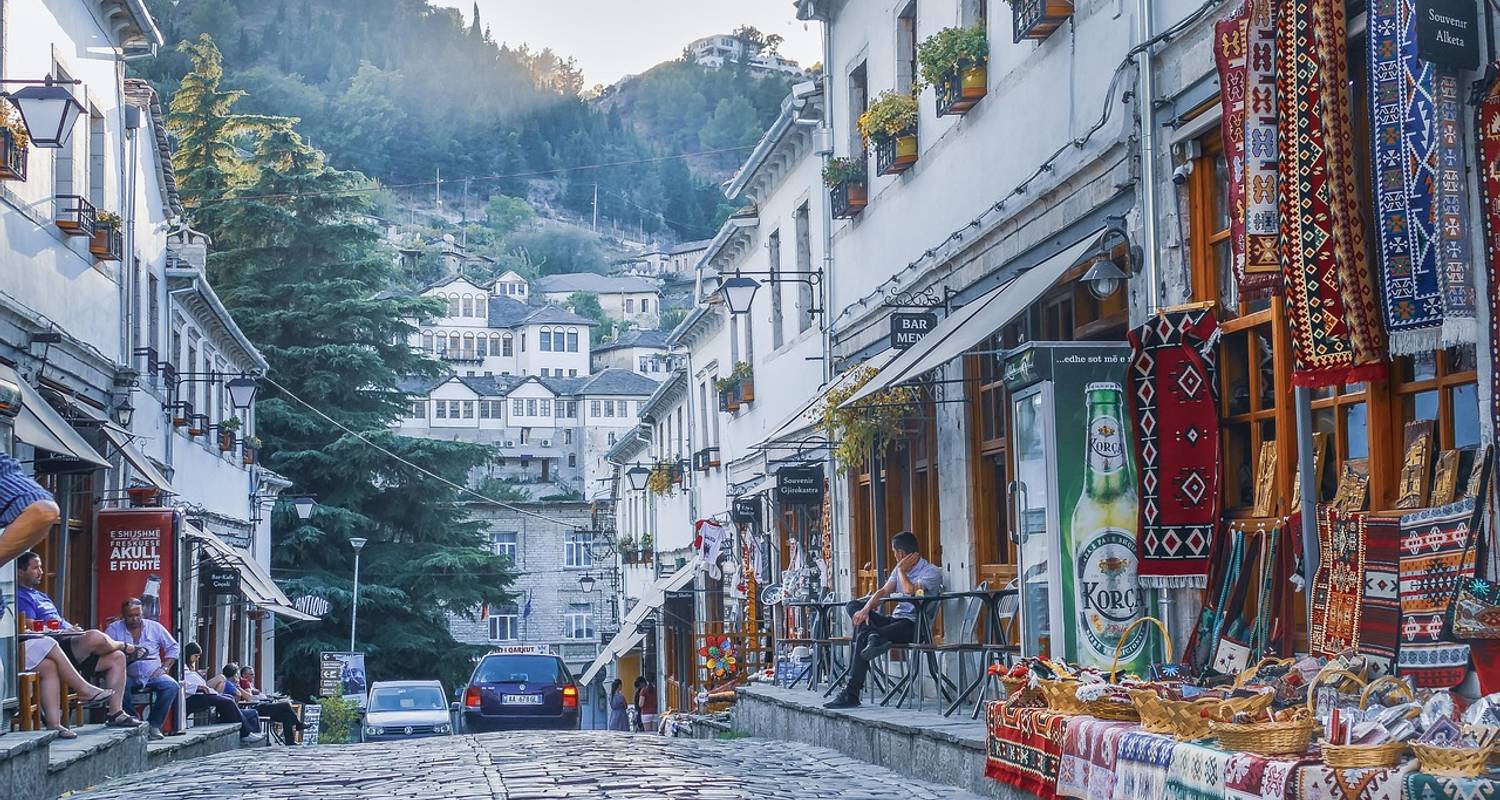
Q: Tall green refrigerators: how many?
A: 1